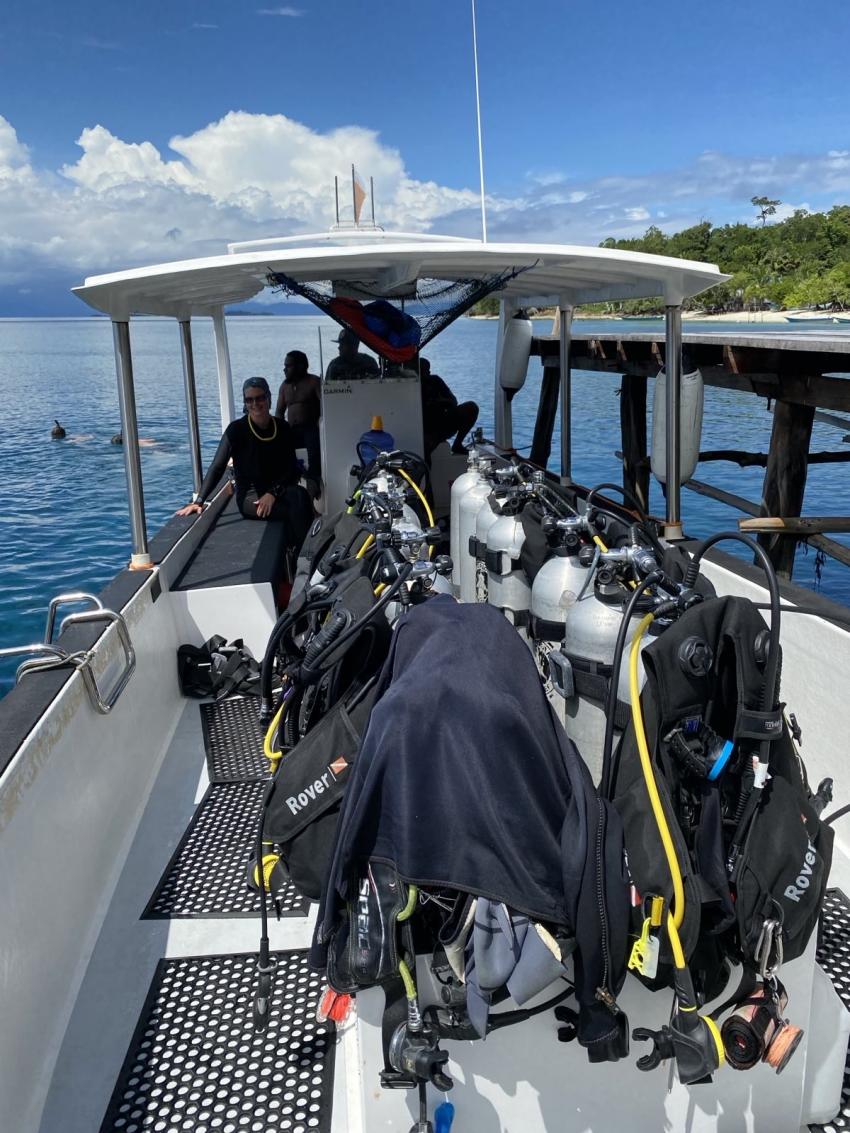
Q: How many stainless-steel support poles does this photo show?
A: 4